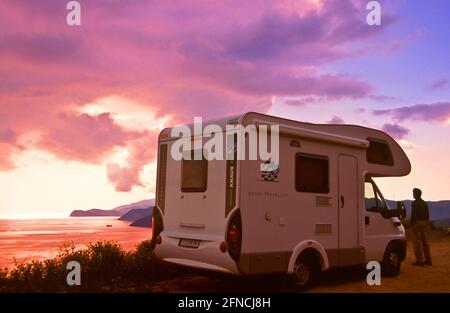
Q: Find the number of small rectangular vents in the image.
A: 2